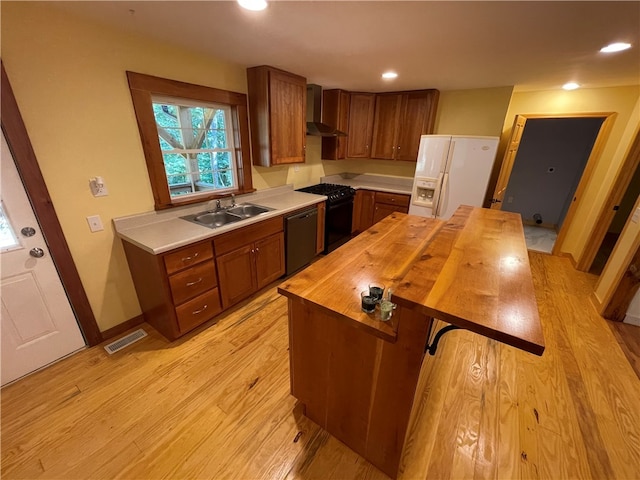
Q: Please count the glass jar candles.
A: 3